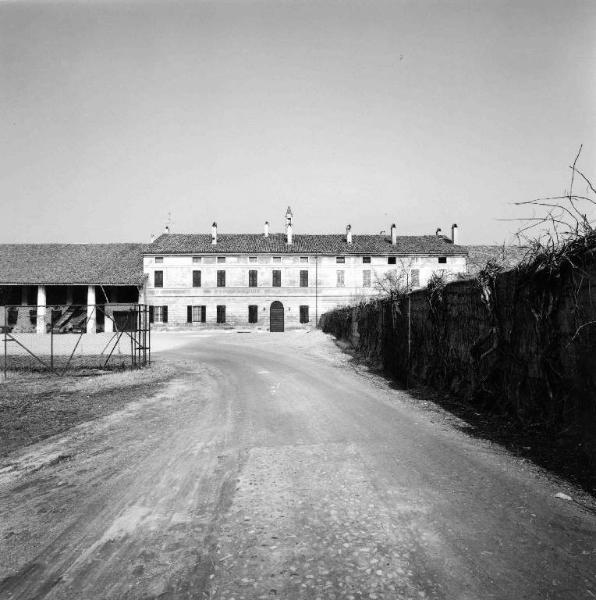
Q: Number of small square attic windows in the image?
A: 10